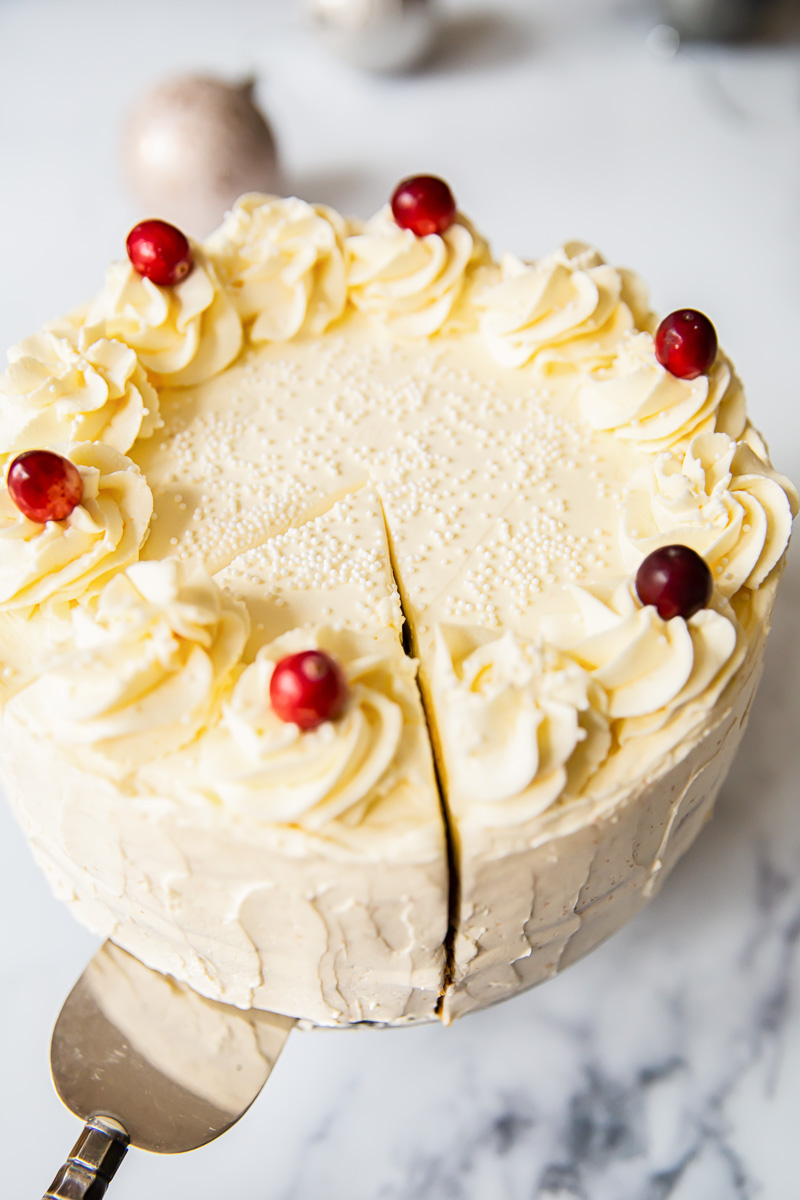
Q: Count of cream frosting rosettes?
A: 12